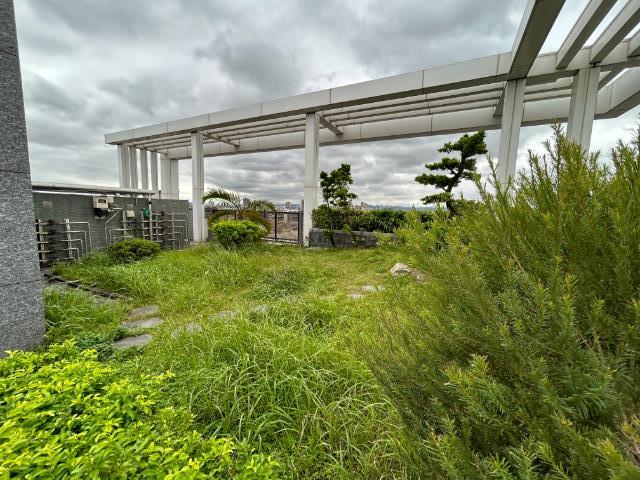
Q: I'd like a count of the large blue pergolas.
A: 0